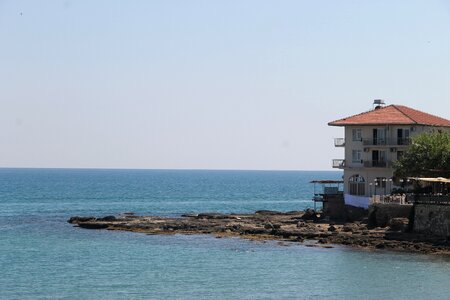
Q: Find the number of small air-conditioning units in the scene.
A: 3